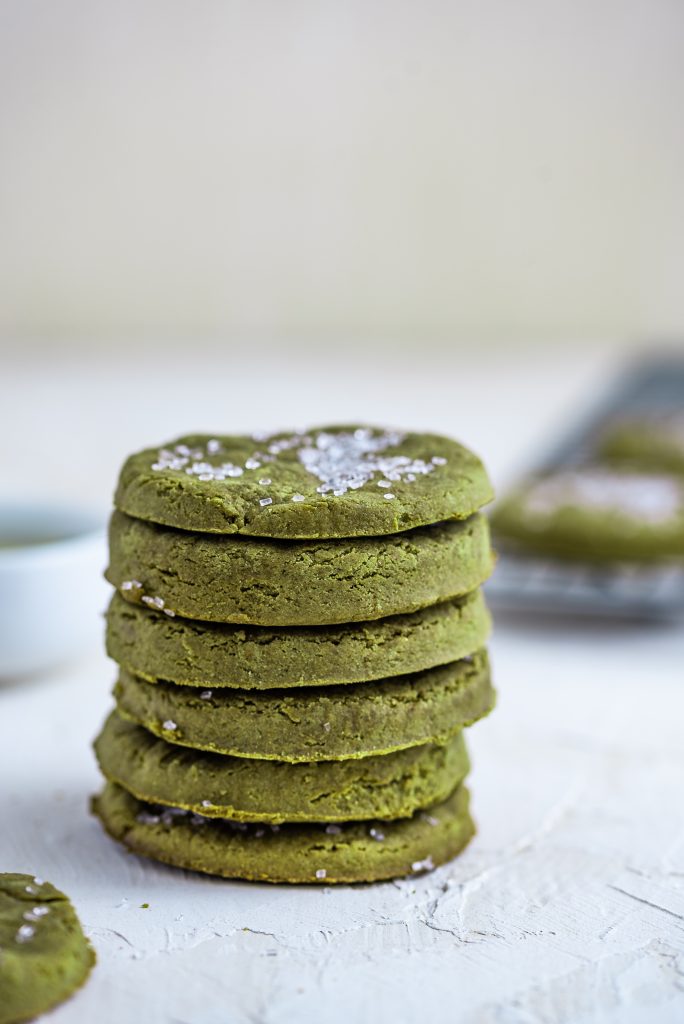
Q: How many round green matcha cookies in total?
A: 9